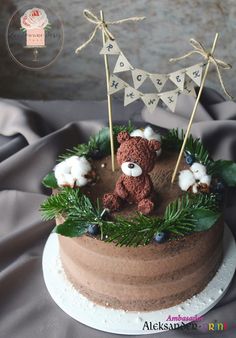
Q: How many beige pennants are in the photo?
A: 11